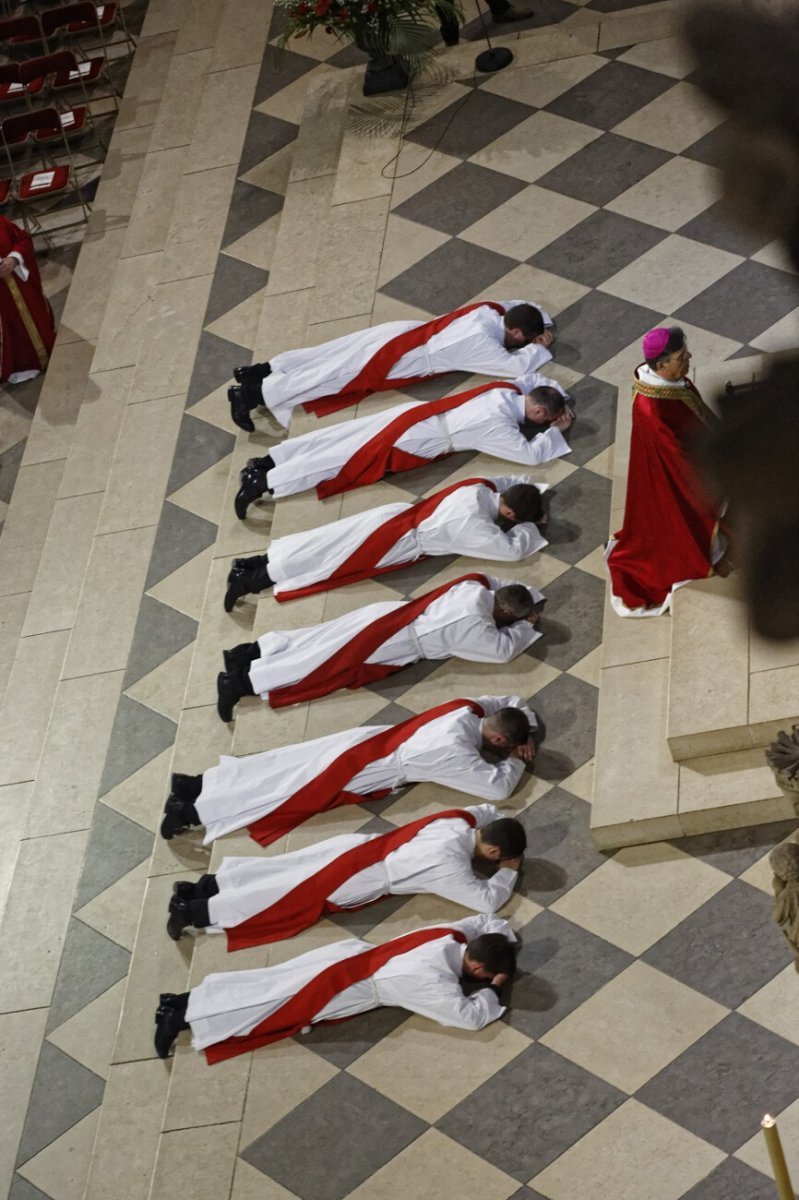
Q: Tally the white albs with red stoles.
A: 7